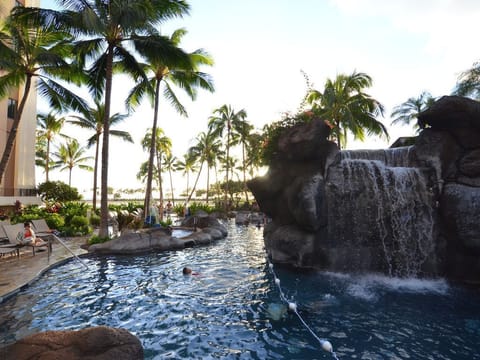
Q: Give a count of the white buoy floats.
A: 4